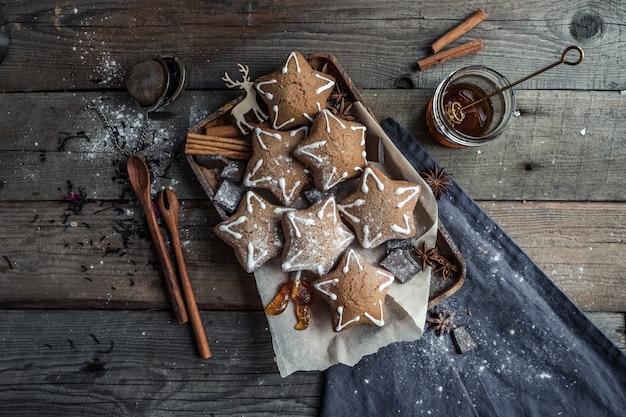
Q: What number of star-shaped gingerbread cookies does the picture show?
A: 7